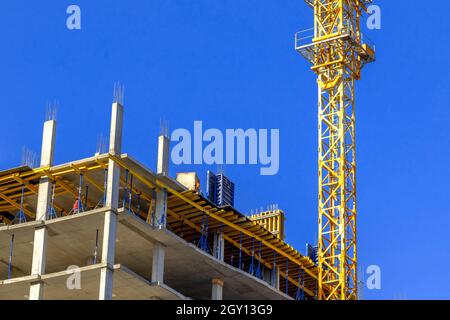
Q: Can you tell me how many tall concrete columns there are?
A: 3